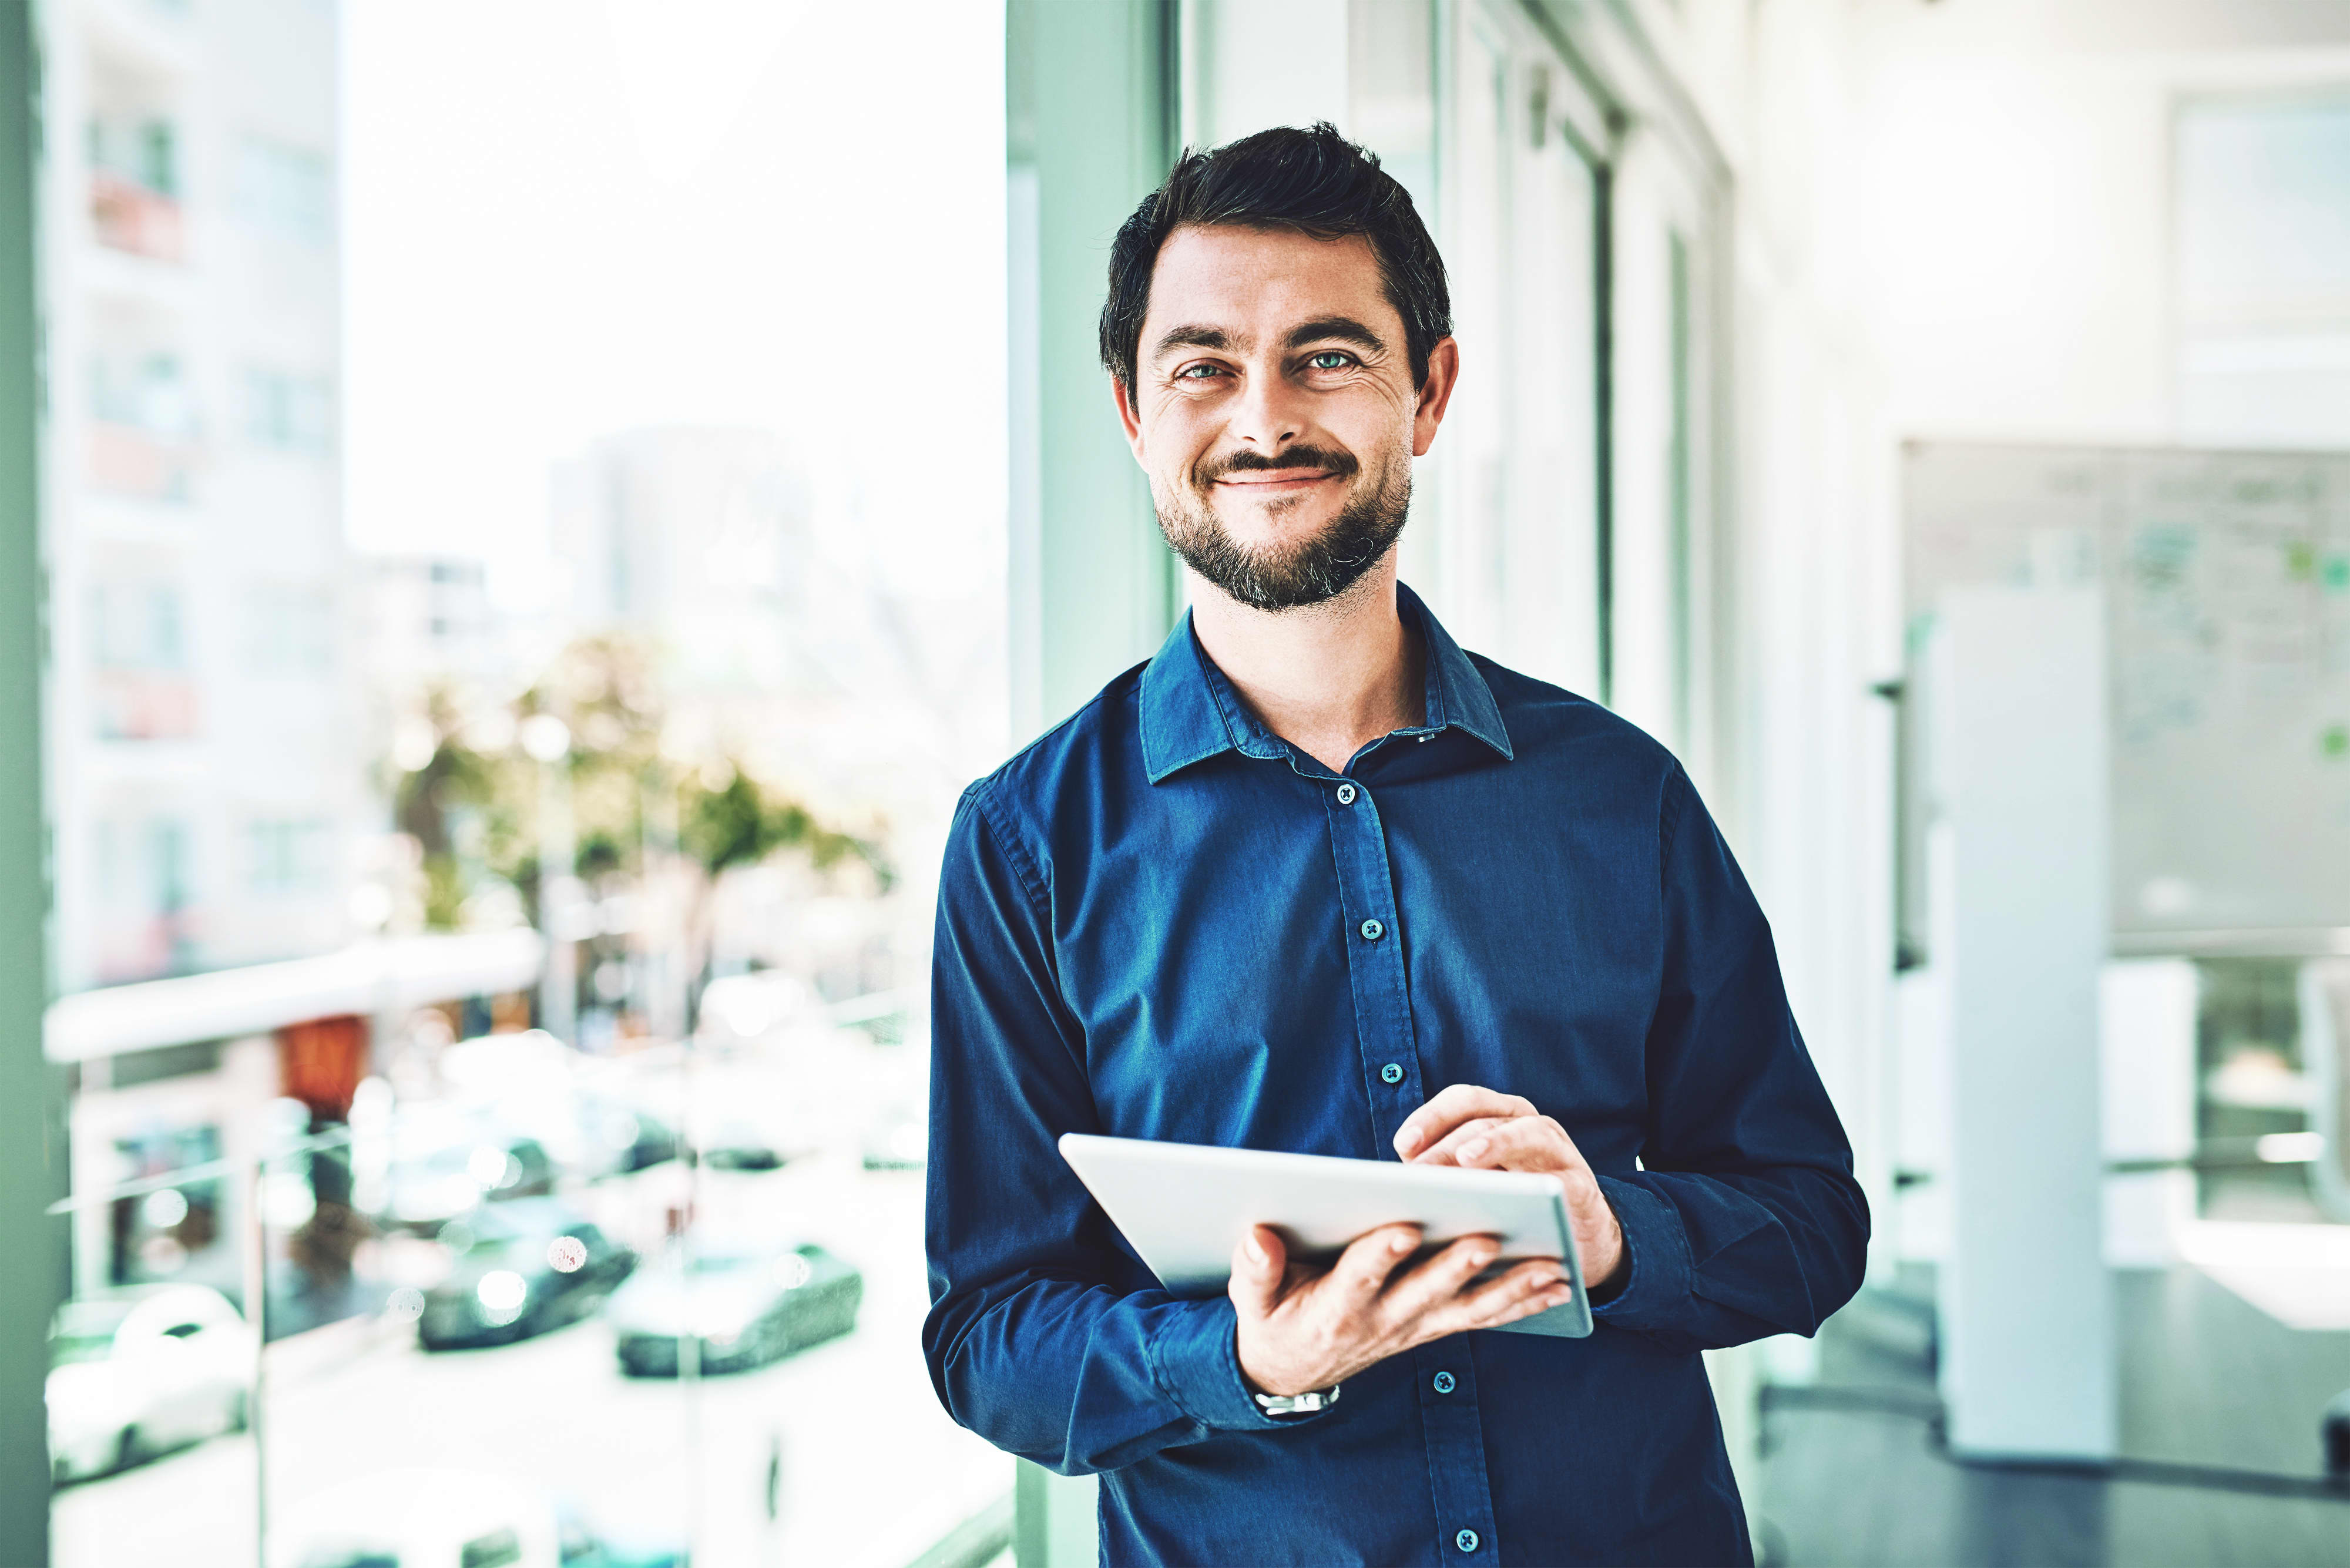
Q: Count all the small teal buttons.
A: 5